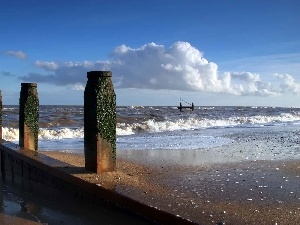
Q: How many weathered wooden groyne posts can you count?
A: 3